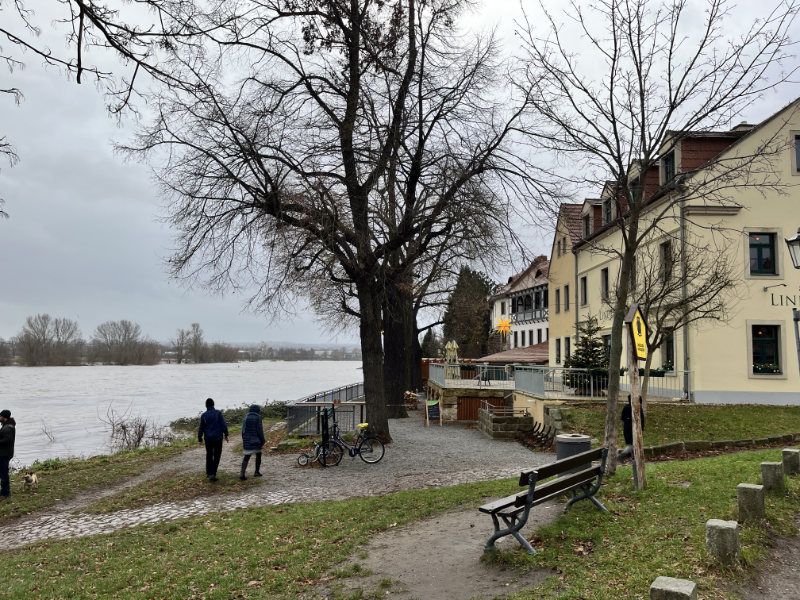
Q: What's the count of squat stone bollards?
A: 5